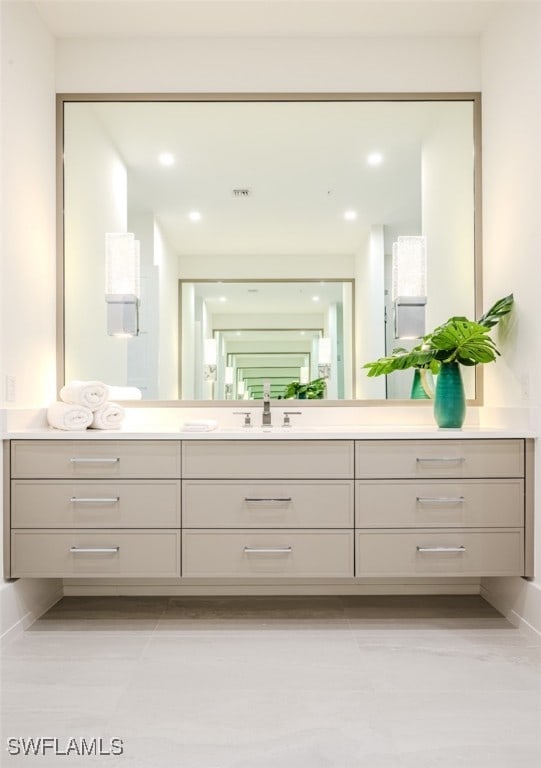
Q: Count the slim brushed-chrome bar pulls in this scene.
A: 8